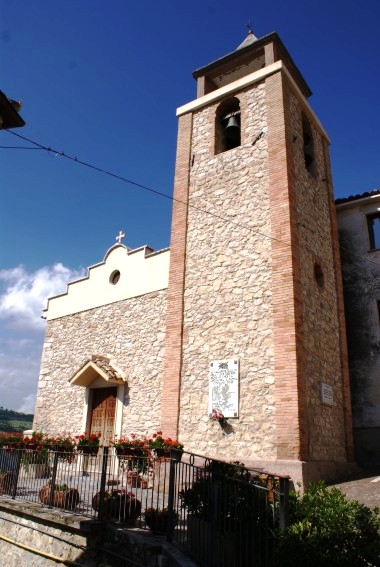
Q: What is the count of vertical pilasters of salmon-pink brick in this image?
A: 3